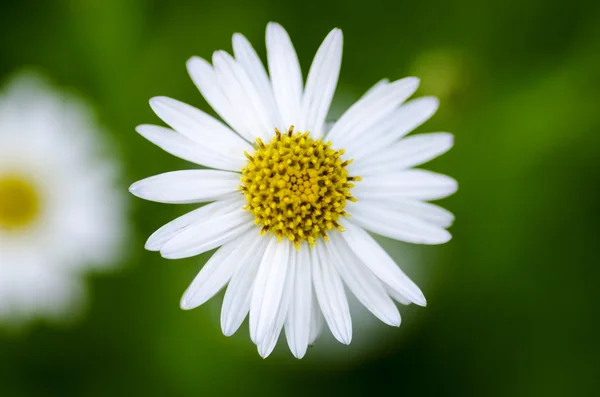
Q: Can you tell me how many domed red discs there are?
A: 0